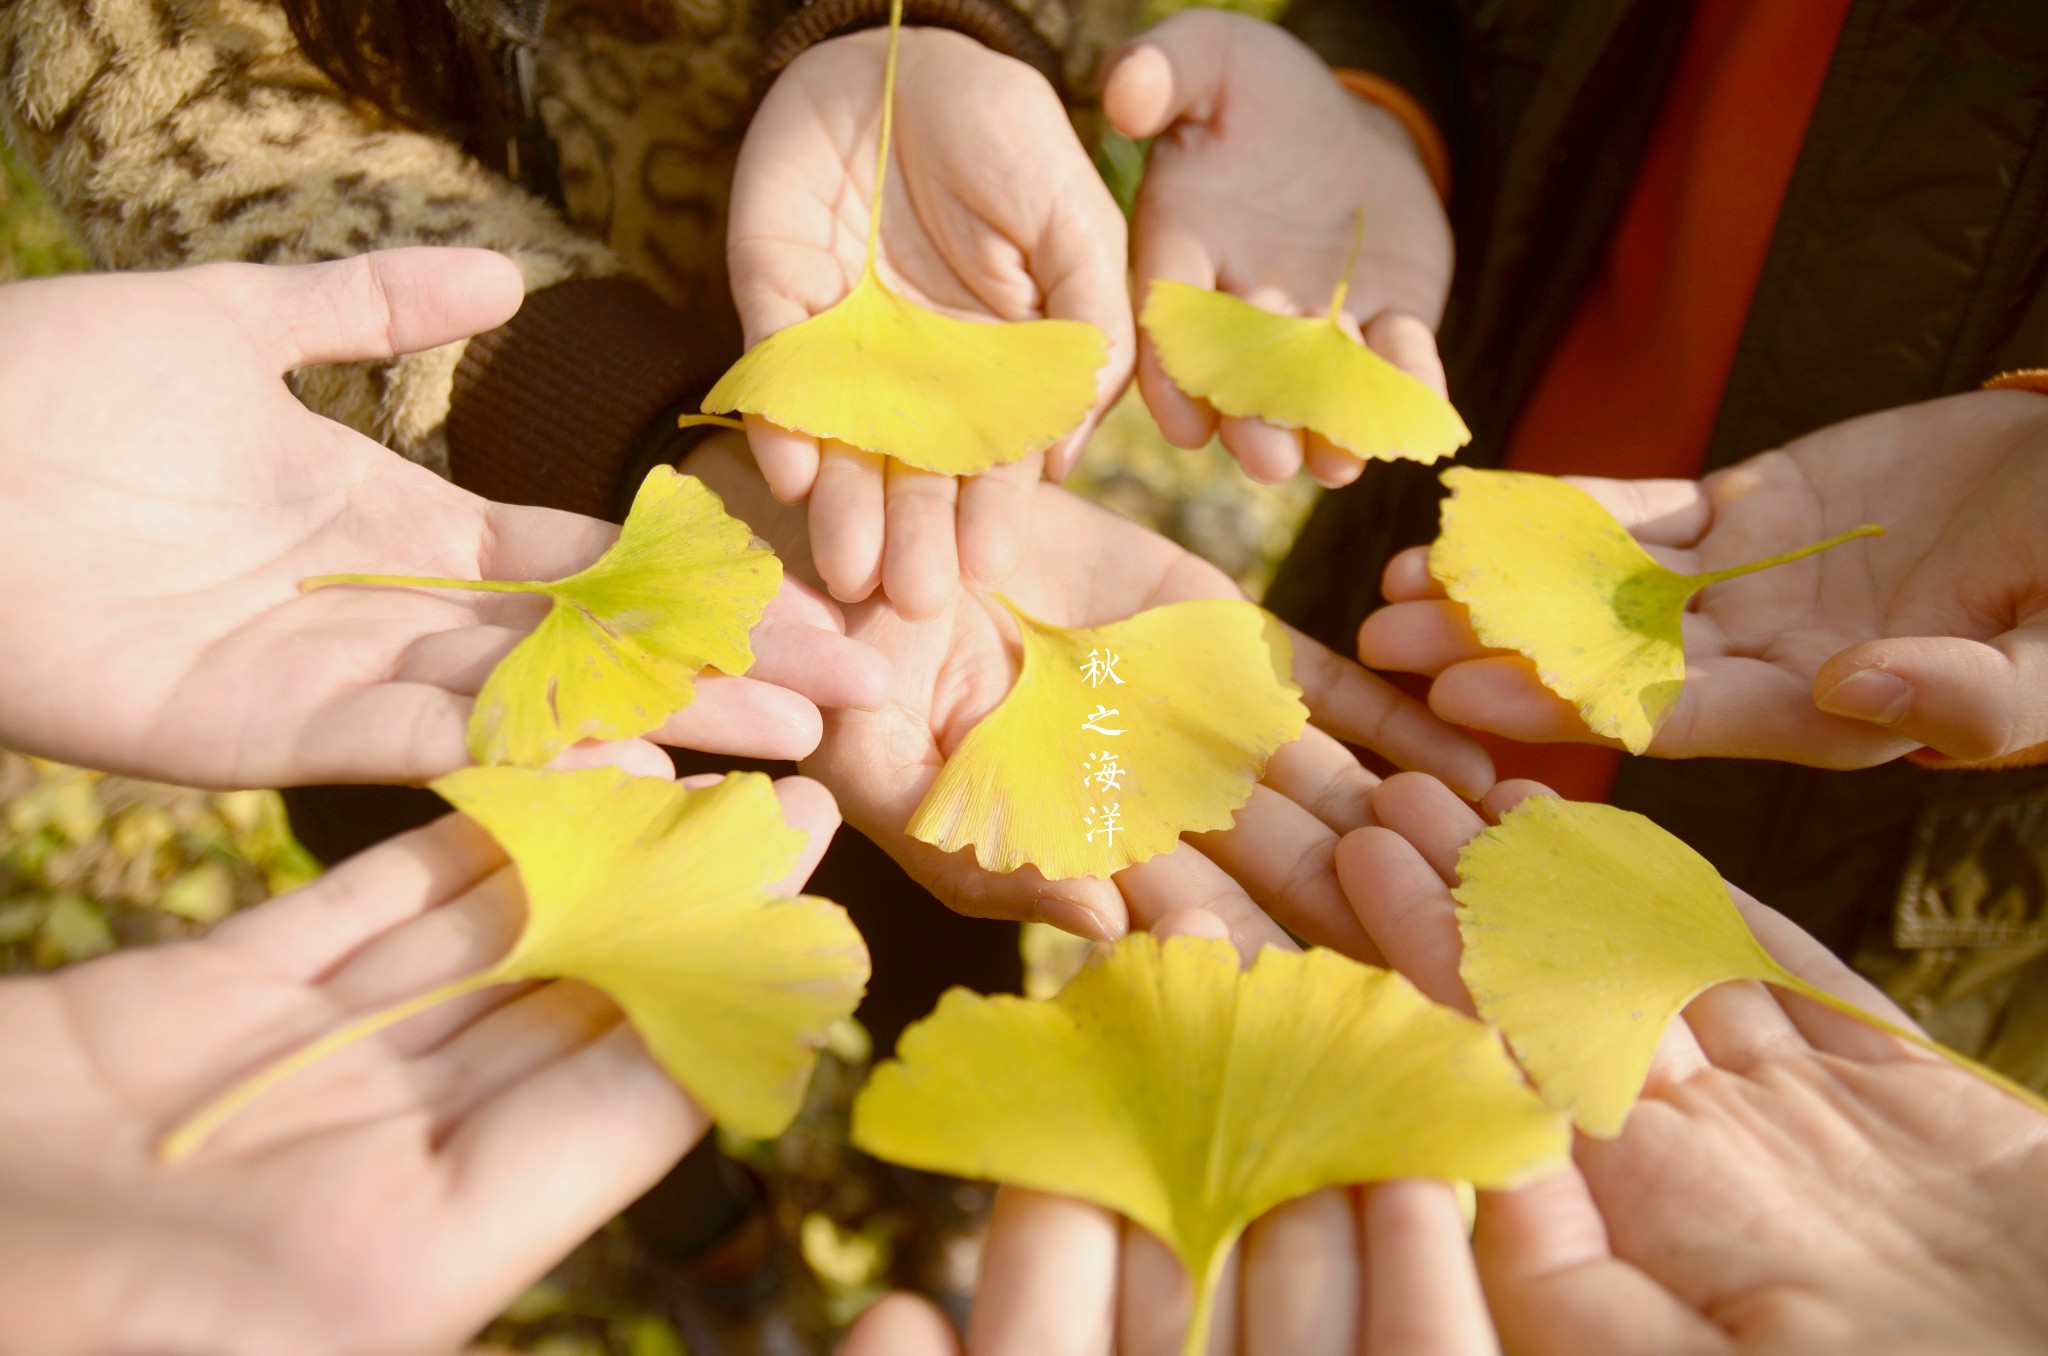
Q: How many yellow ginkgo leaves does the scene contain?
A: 8